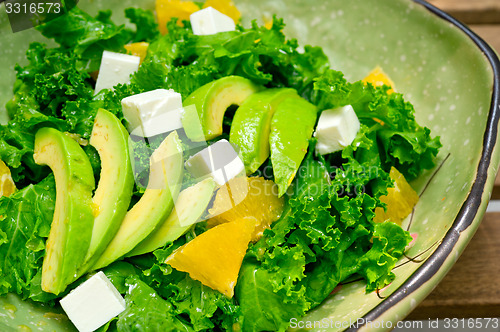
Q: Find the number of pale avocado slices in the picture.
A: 7